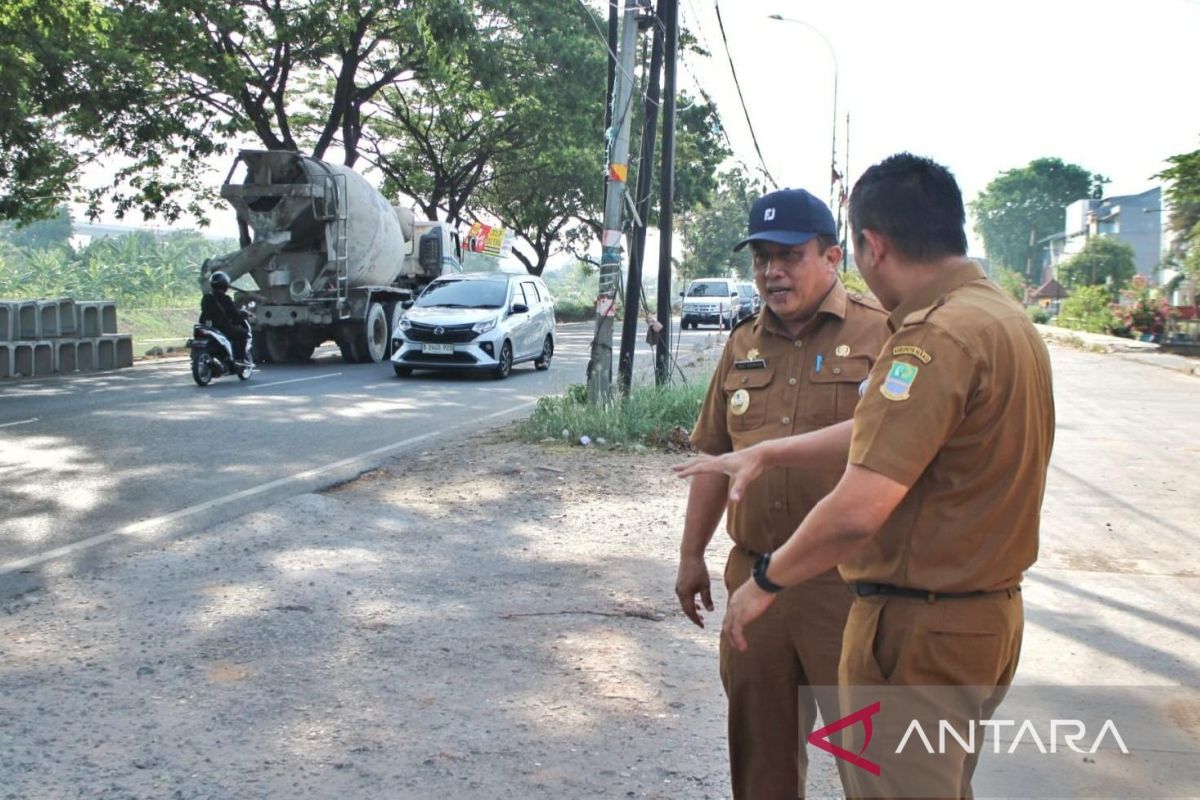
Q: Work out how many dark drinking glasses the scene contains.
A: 0